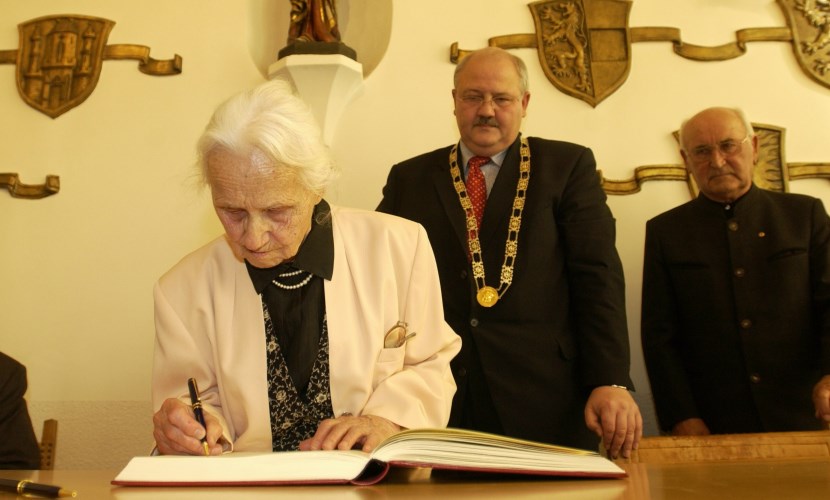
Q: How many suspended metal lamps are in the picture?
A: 0